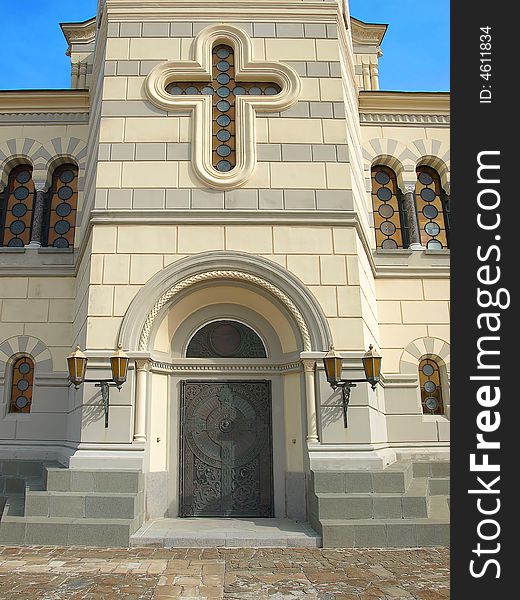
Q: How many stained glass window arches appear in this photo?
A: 6